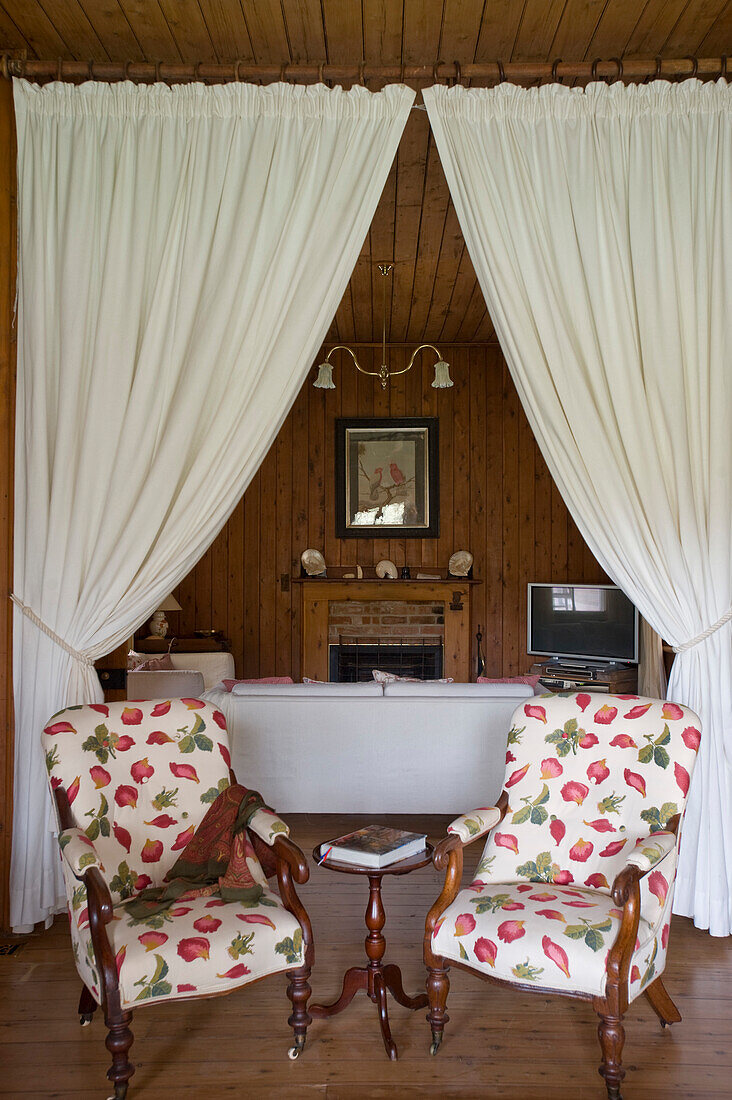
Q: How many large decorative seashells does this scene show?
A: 3